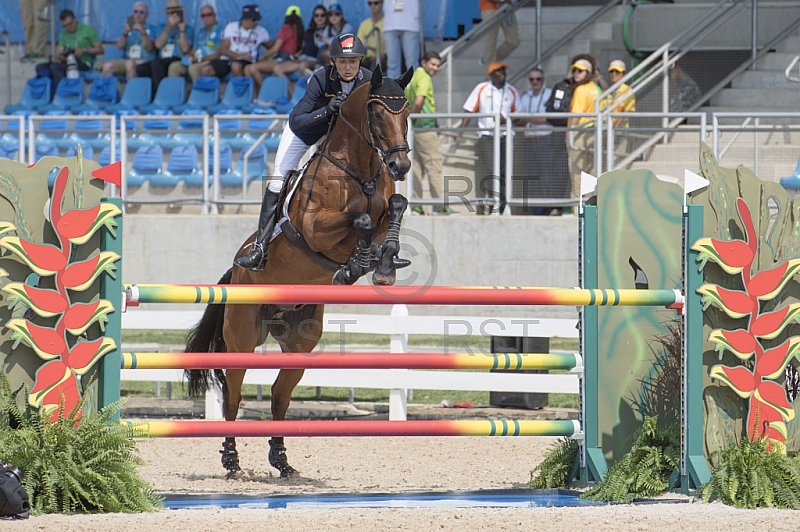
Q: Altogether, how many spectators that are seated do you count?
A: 9